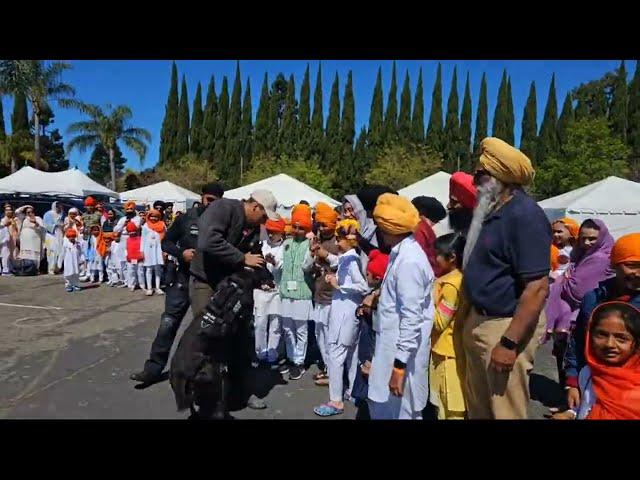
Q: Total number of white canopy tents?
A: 5